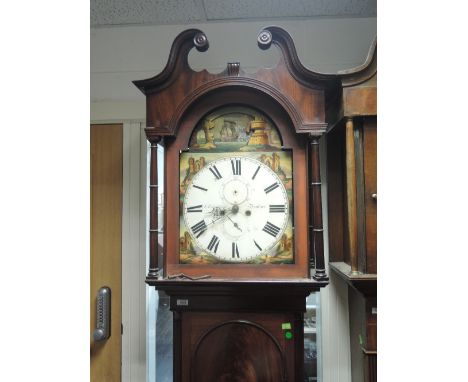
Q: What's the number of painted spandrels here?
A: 4